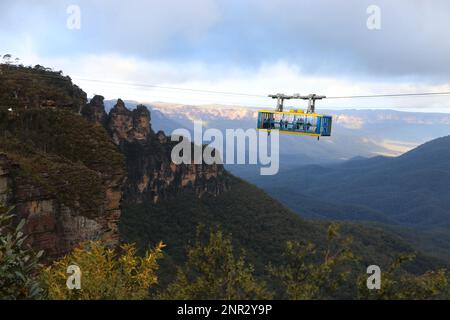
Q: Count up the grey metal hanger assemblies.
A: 2